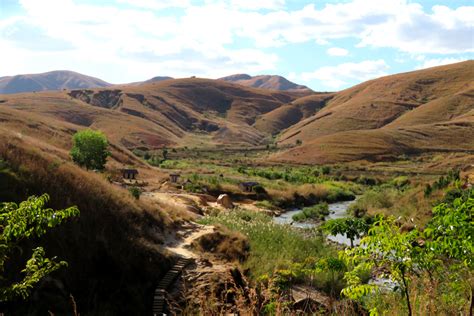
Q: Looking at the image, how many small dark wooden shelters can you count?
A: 3